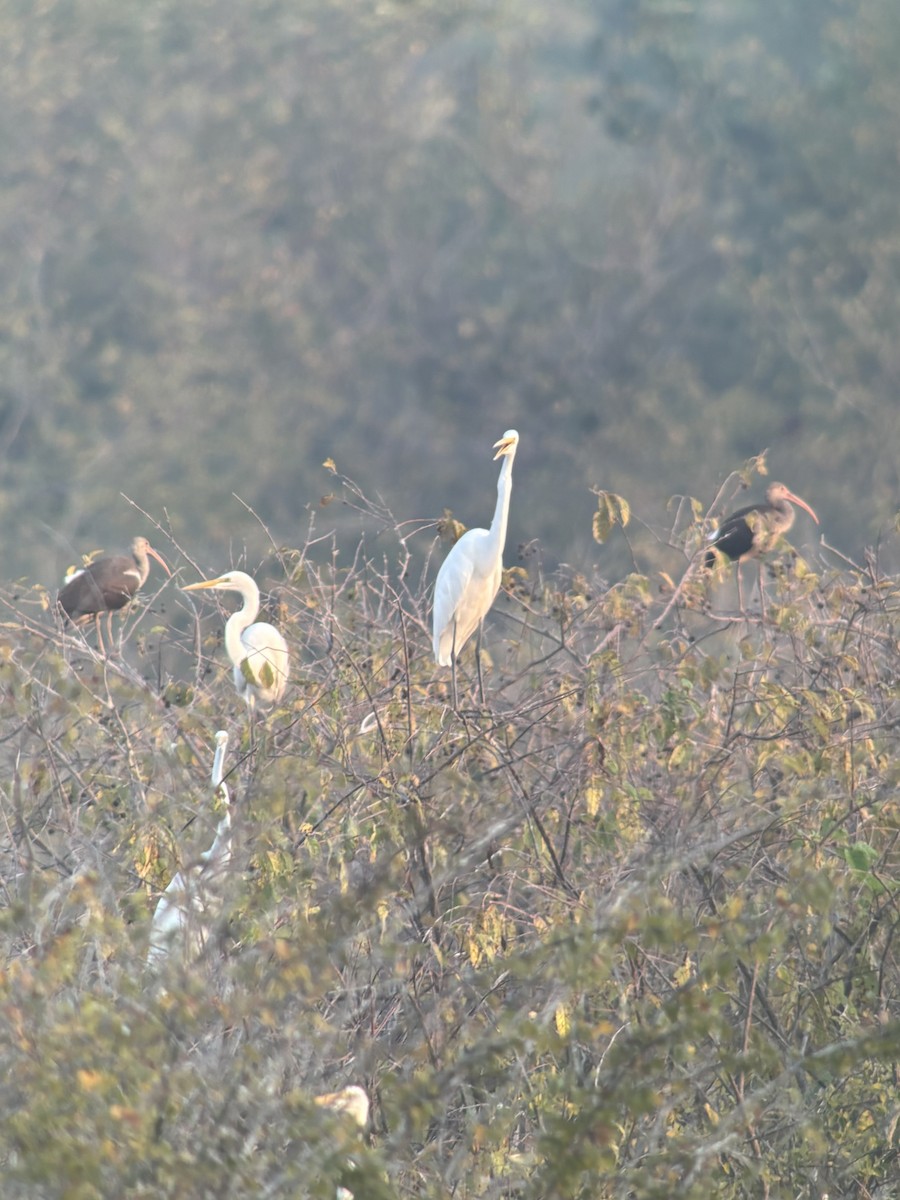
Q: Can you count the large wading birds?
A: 6